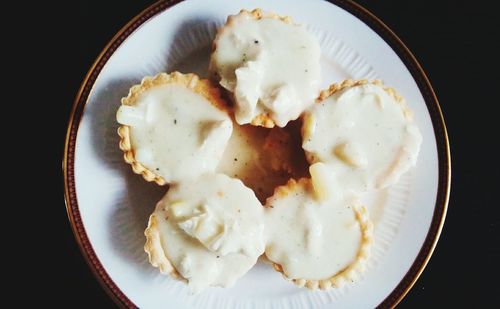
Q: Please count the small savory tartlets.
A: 5